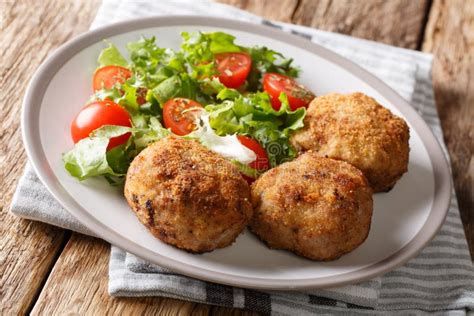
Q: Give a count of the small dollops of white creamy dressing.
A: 1